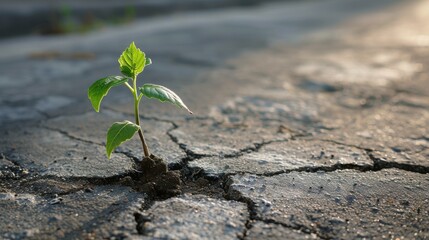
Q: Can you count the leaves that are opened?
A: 4